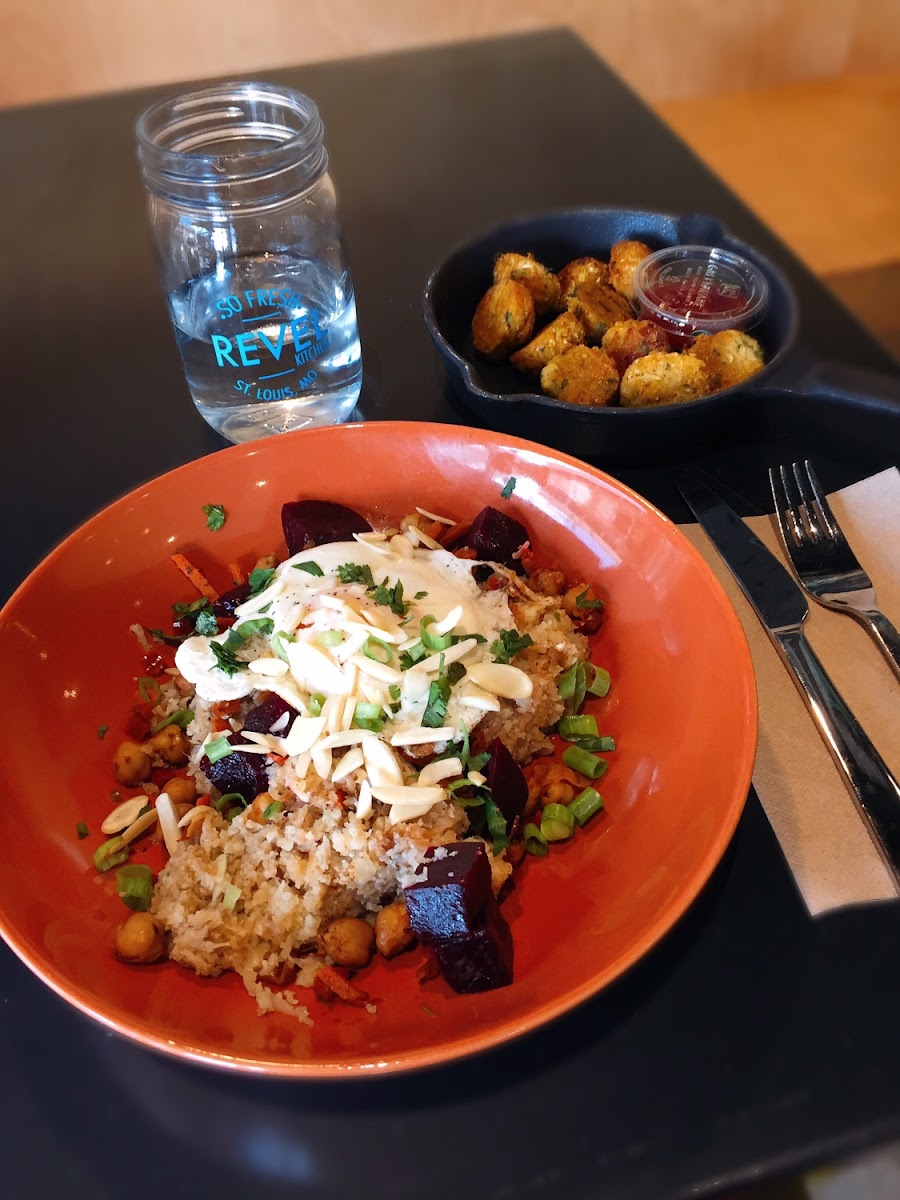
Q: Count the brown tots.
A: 10